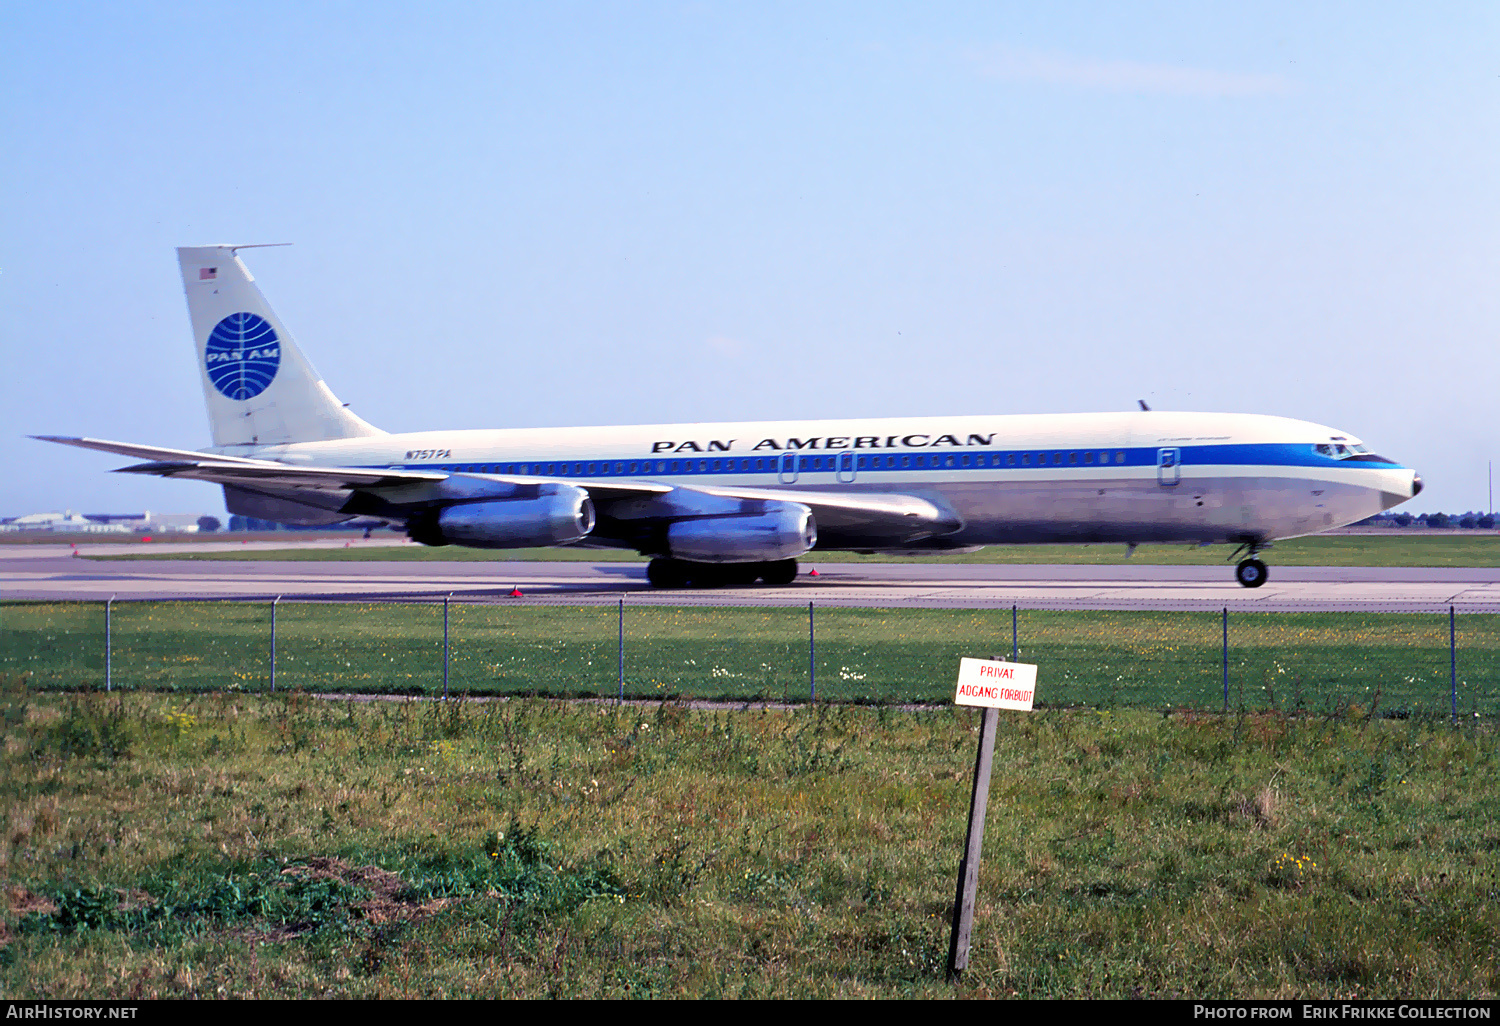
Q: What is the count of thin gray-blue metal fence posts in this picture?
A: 8